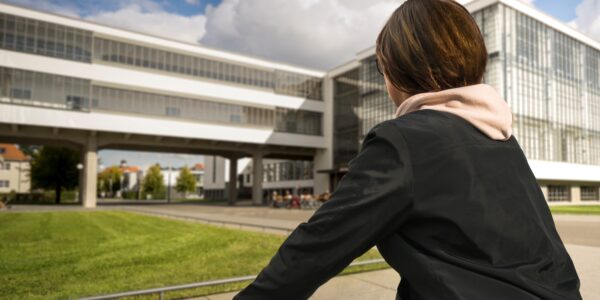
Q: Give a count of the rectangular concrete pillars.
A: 3